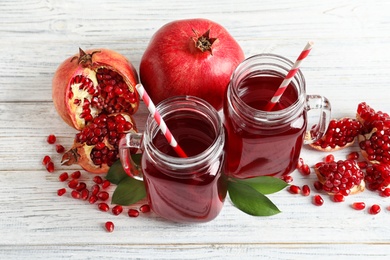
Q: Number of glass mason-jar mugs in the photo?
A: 2